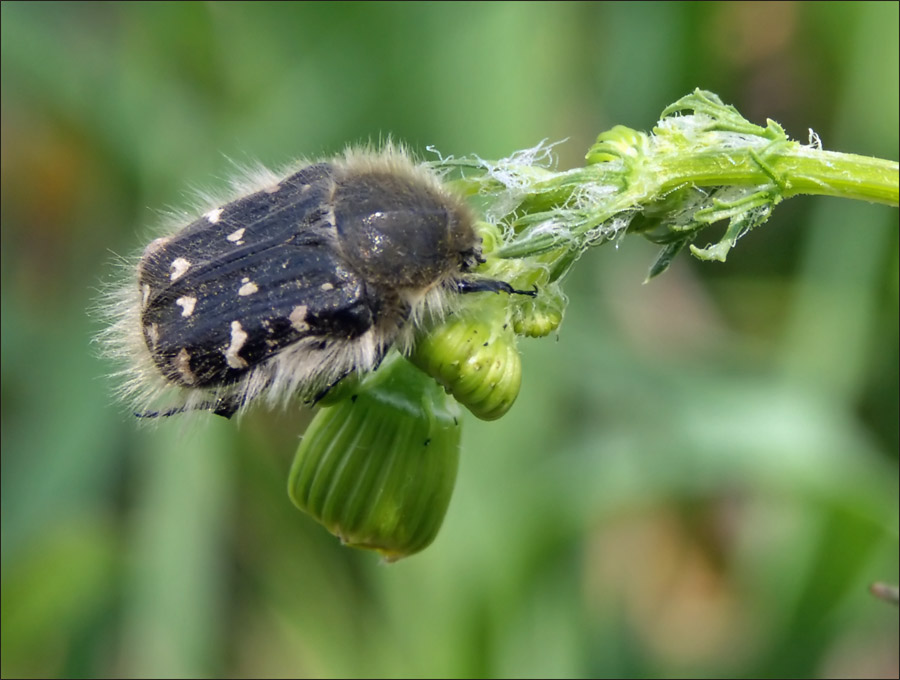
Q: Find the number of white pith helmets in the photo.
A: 0